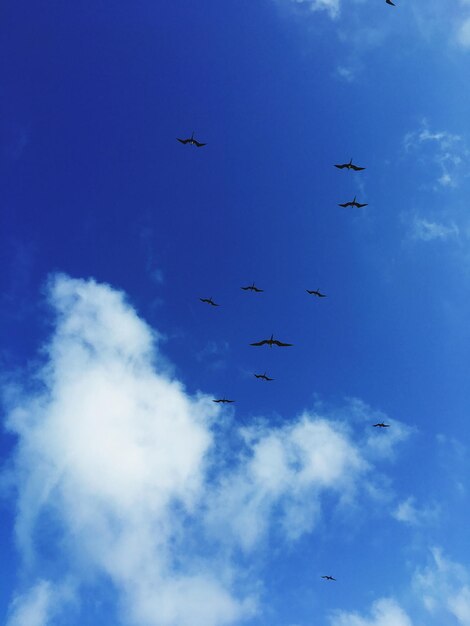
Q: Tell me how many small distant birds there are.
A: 12